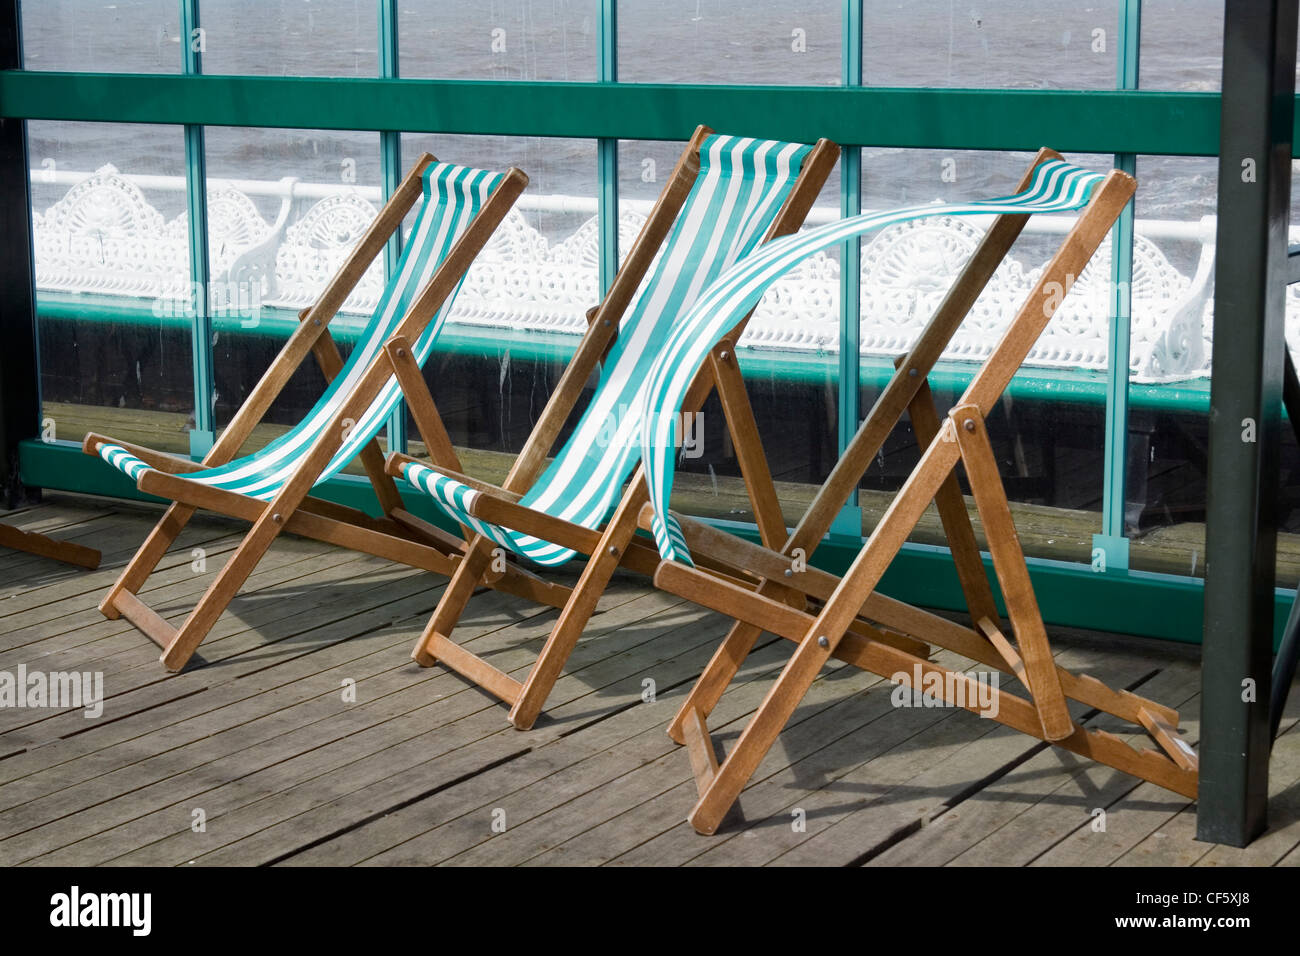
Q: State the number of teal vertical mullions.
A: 5